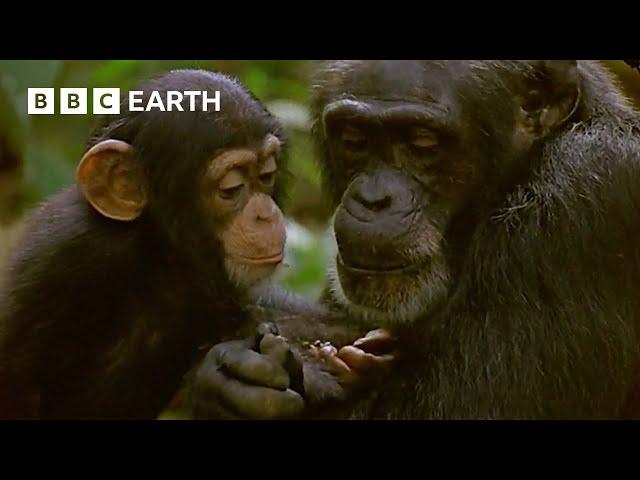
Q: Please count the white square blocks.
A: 3